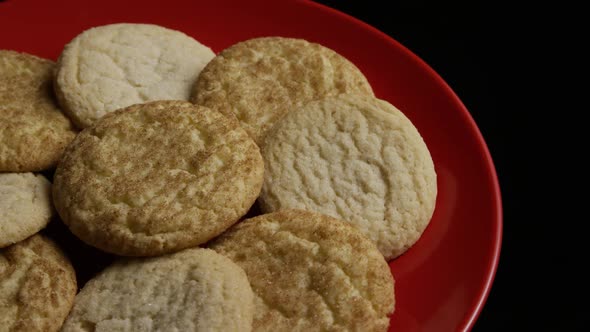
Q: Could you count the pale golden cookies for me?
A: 4